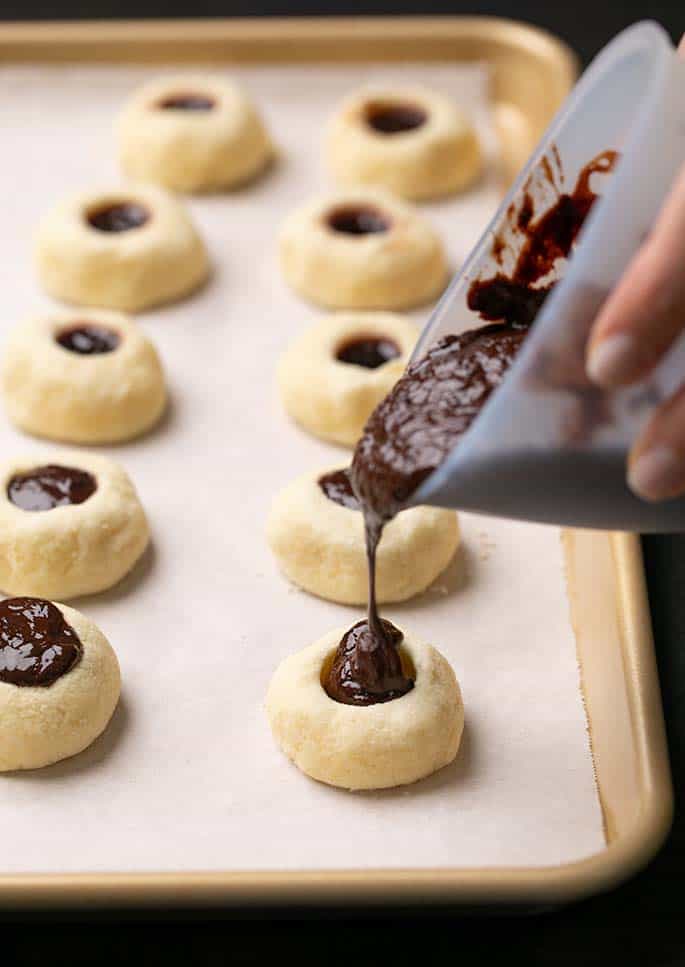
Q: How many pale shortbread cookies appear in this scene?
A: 10